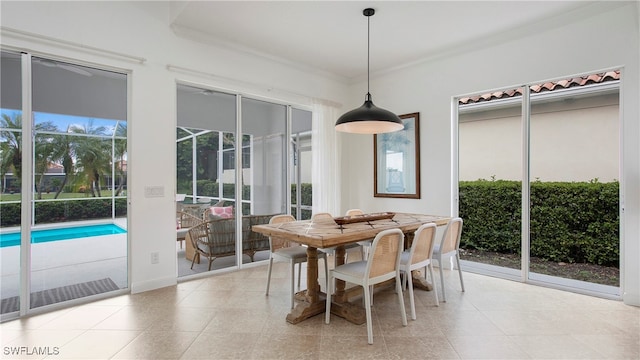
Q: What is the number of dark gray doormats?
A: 1